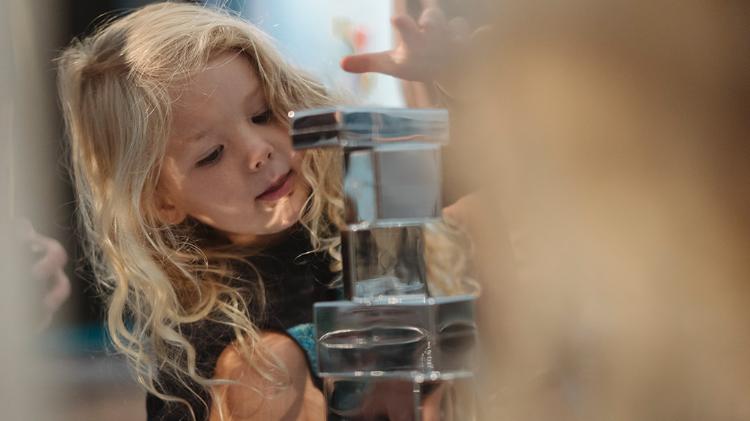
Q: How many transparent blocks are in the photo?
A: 5